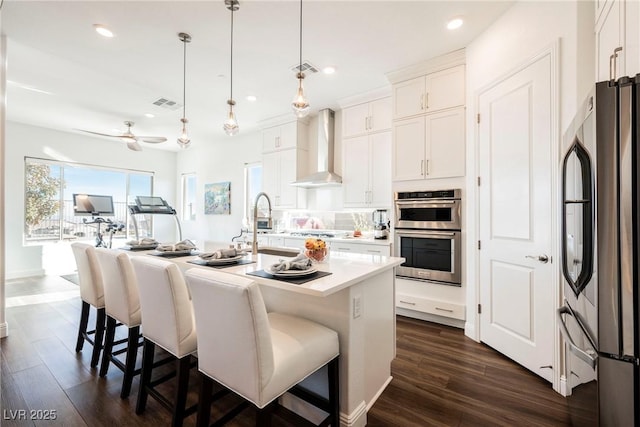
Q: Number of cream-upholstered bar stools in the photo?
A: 4